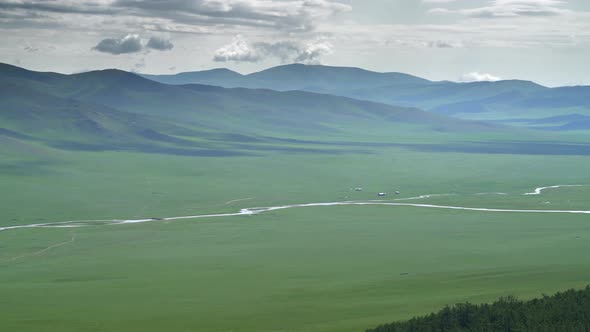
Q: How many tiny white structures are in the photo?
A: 3